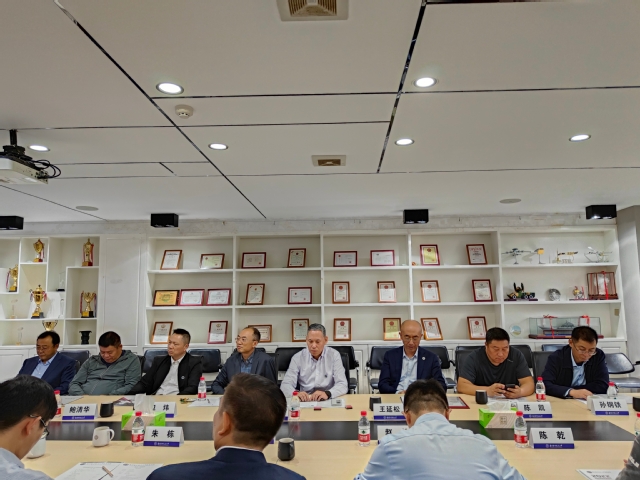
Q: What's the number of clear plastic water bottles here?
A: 9